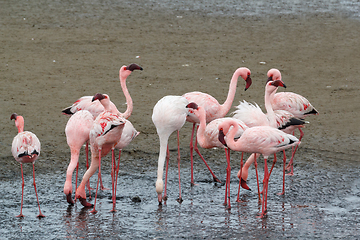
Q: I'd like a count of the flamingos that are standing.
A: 12